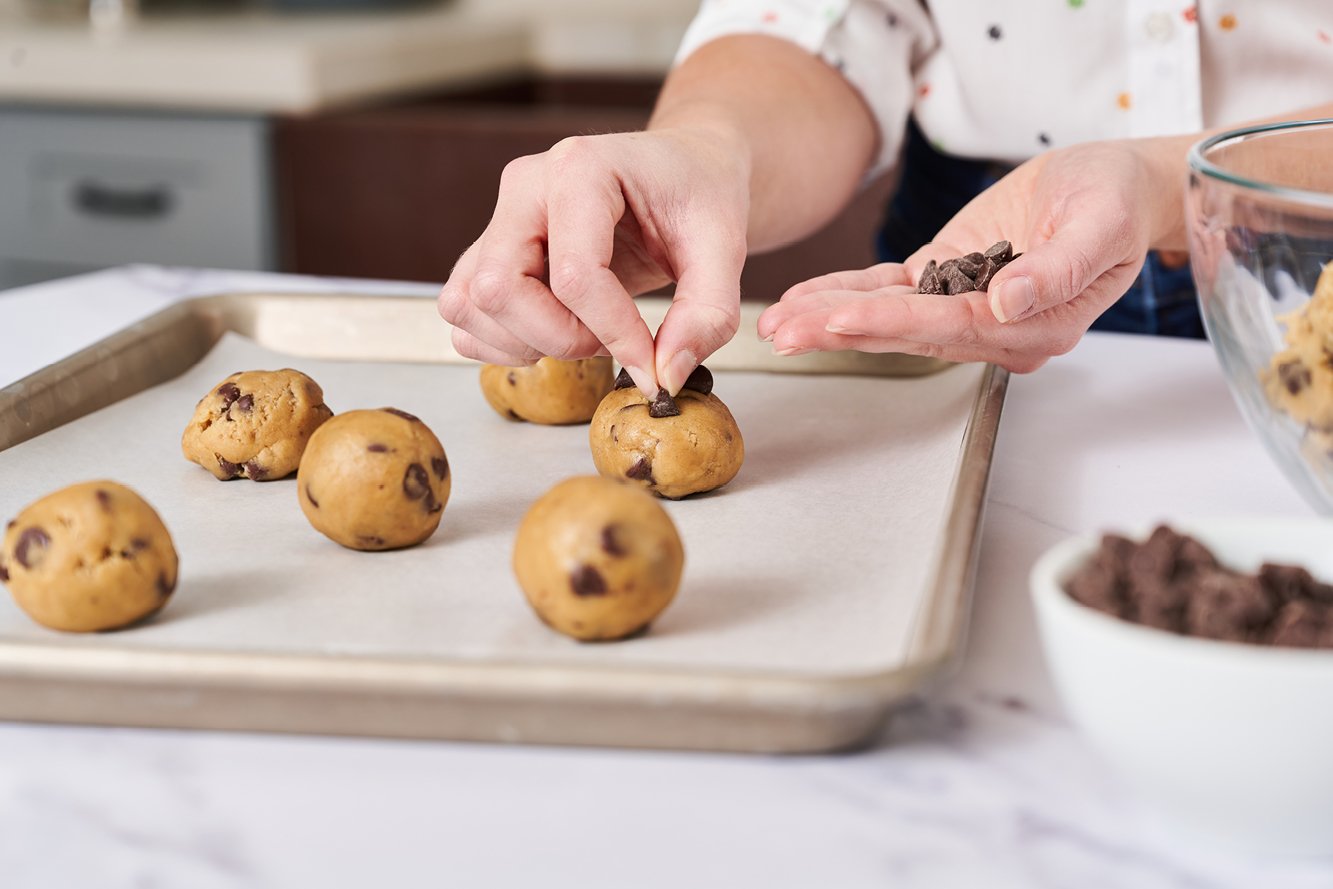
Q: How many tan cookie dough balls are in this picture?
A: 6